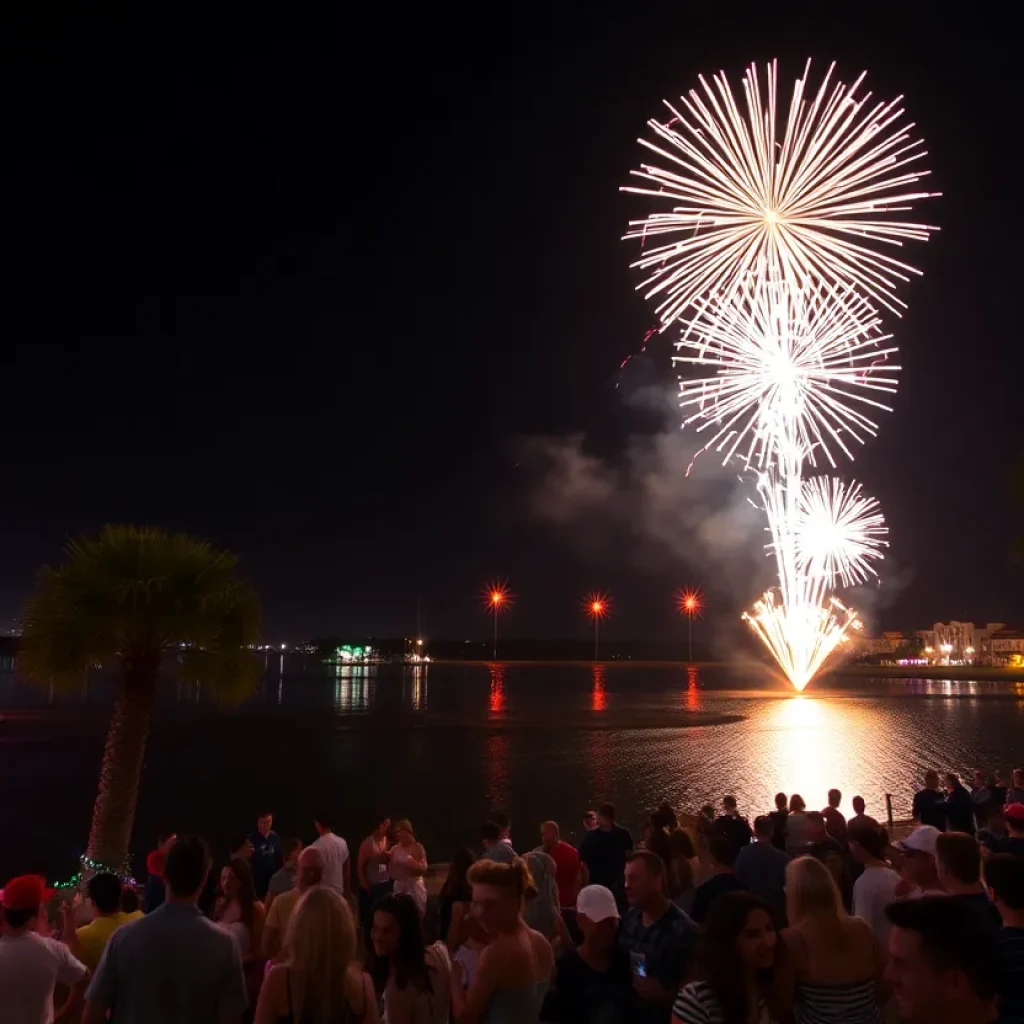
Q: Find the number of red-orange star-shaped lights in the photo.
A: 3